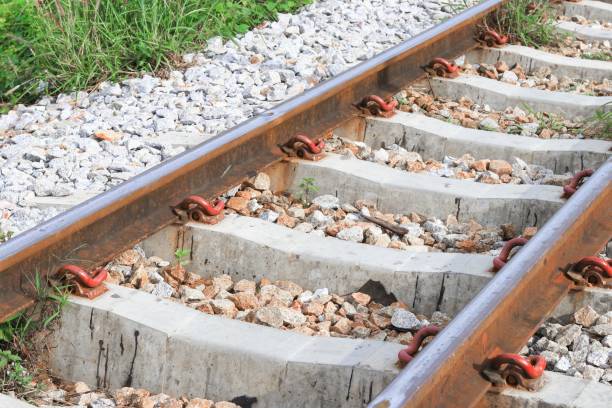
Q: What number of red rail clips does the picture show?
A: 11